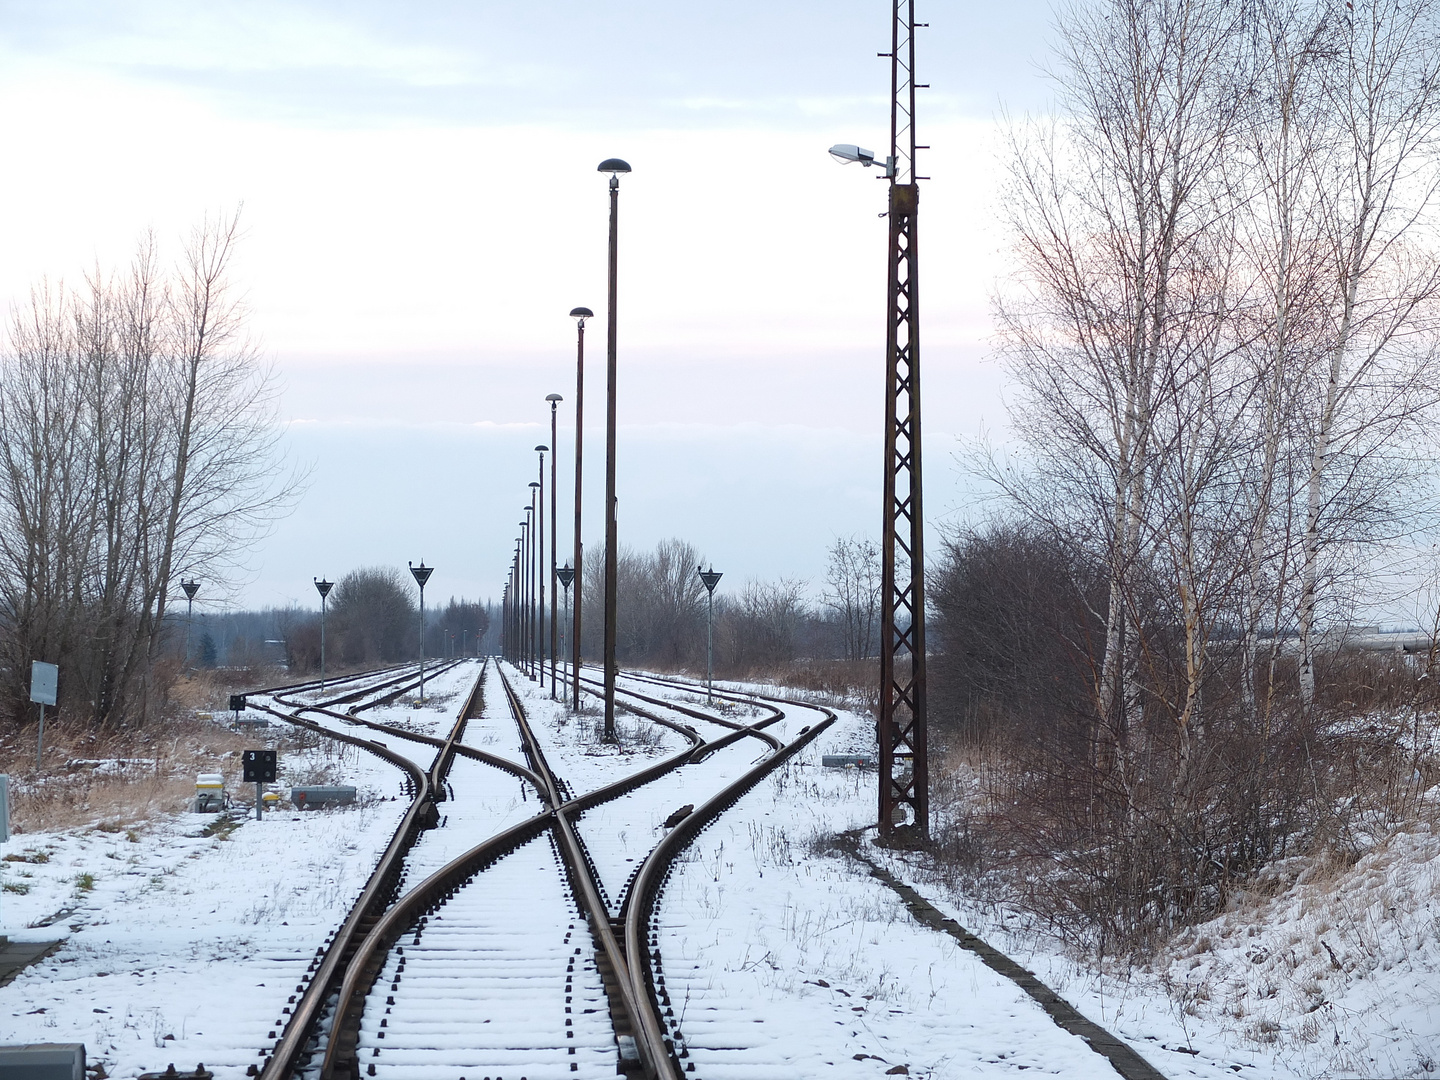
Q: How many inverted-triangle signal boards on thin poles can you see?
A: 5